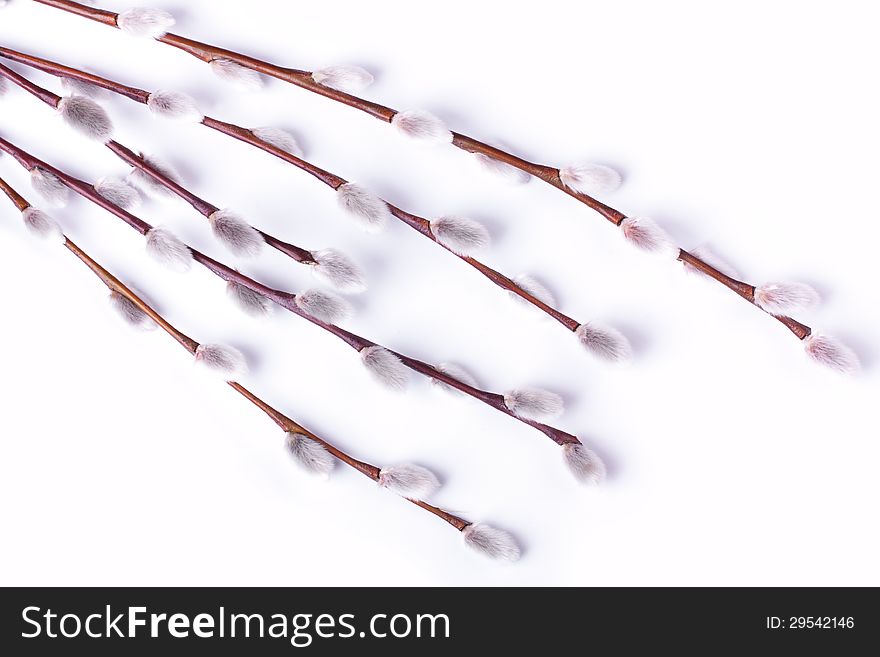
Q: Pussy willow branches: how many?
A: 5